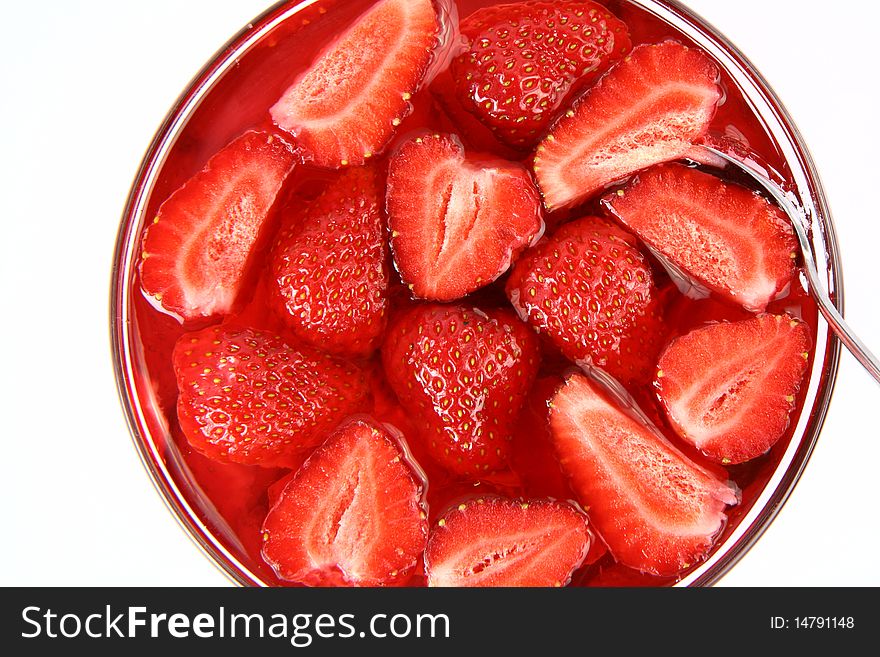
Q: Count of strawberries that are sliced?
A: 9